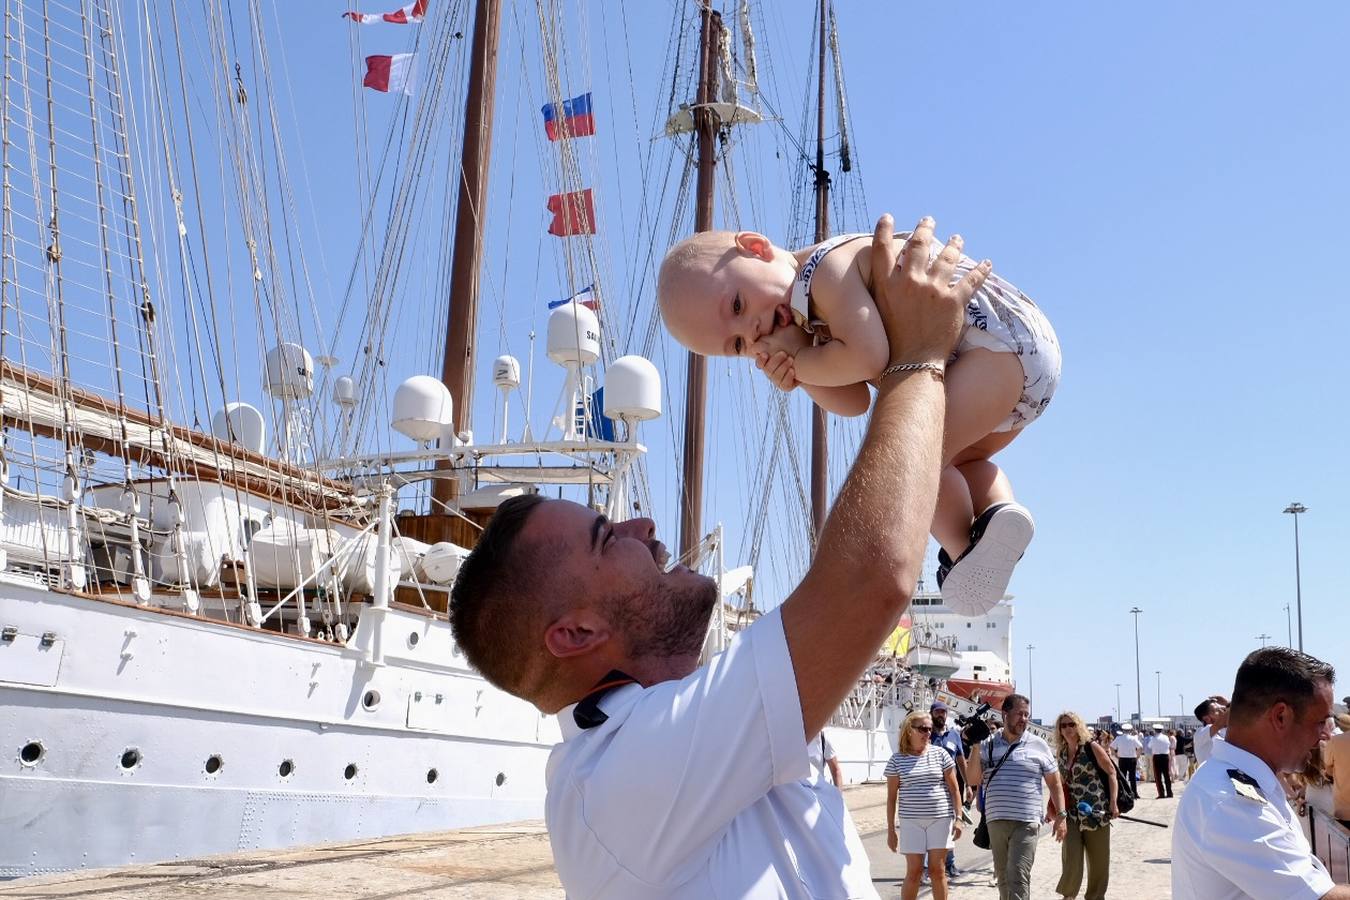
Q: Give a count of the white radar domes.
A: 7